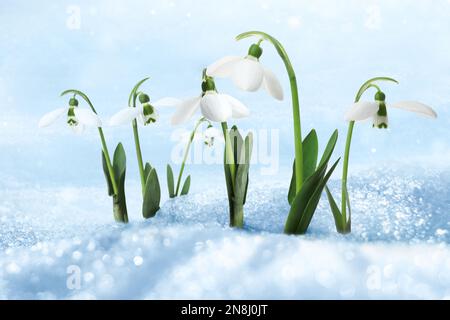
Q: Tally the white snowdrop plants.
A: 6